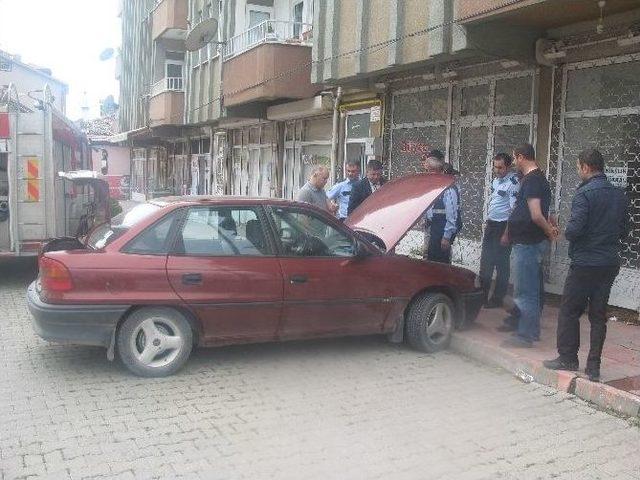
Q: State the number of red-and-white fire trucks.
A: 1